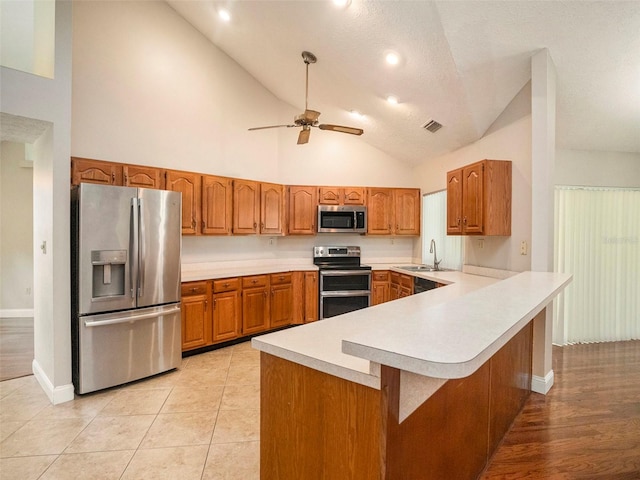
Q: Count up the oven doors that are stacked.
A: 2